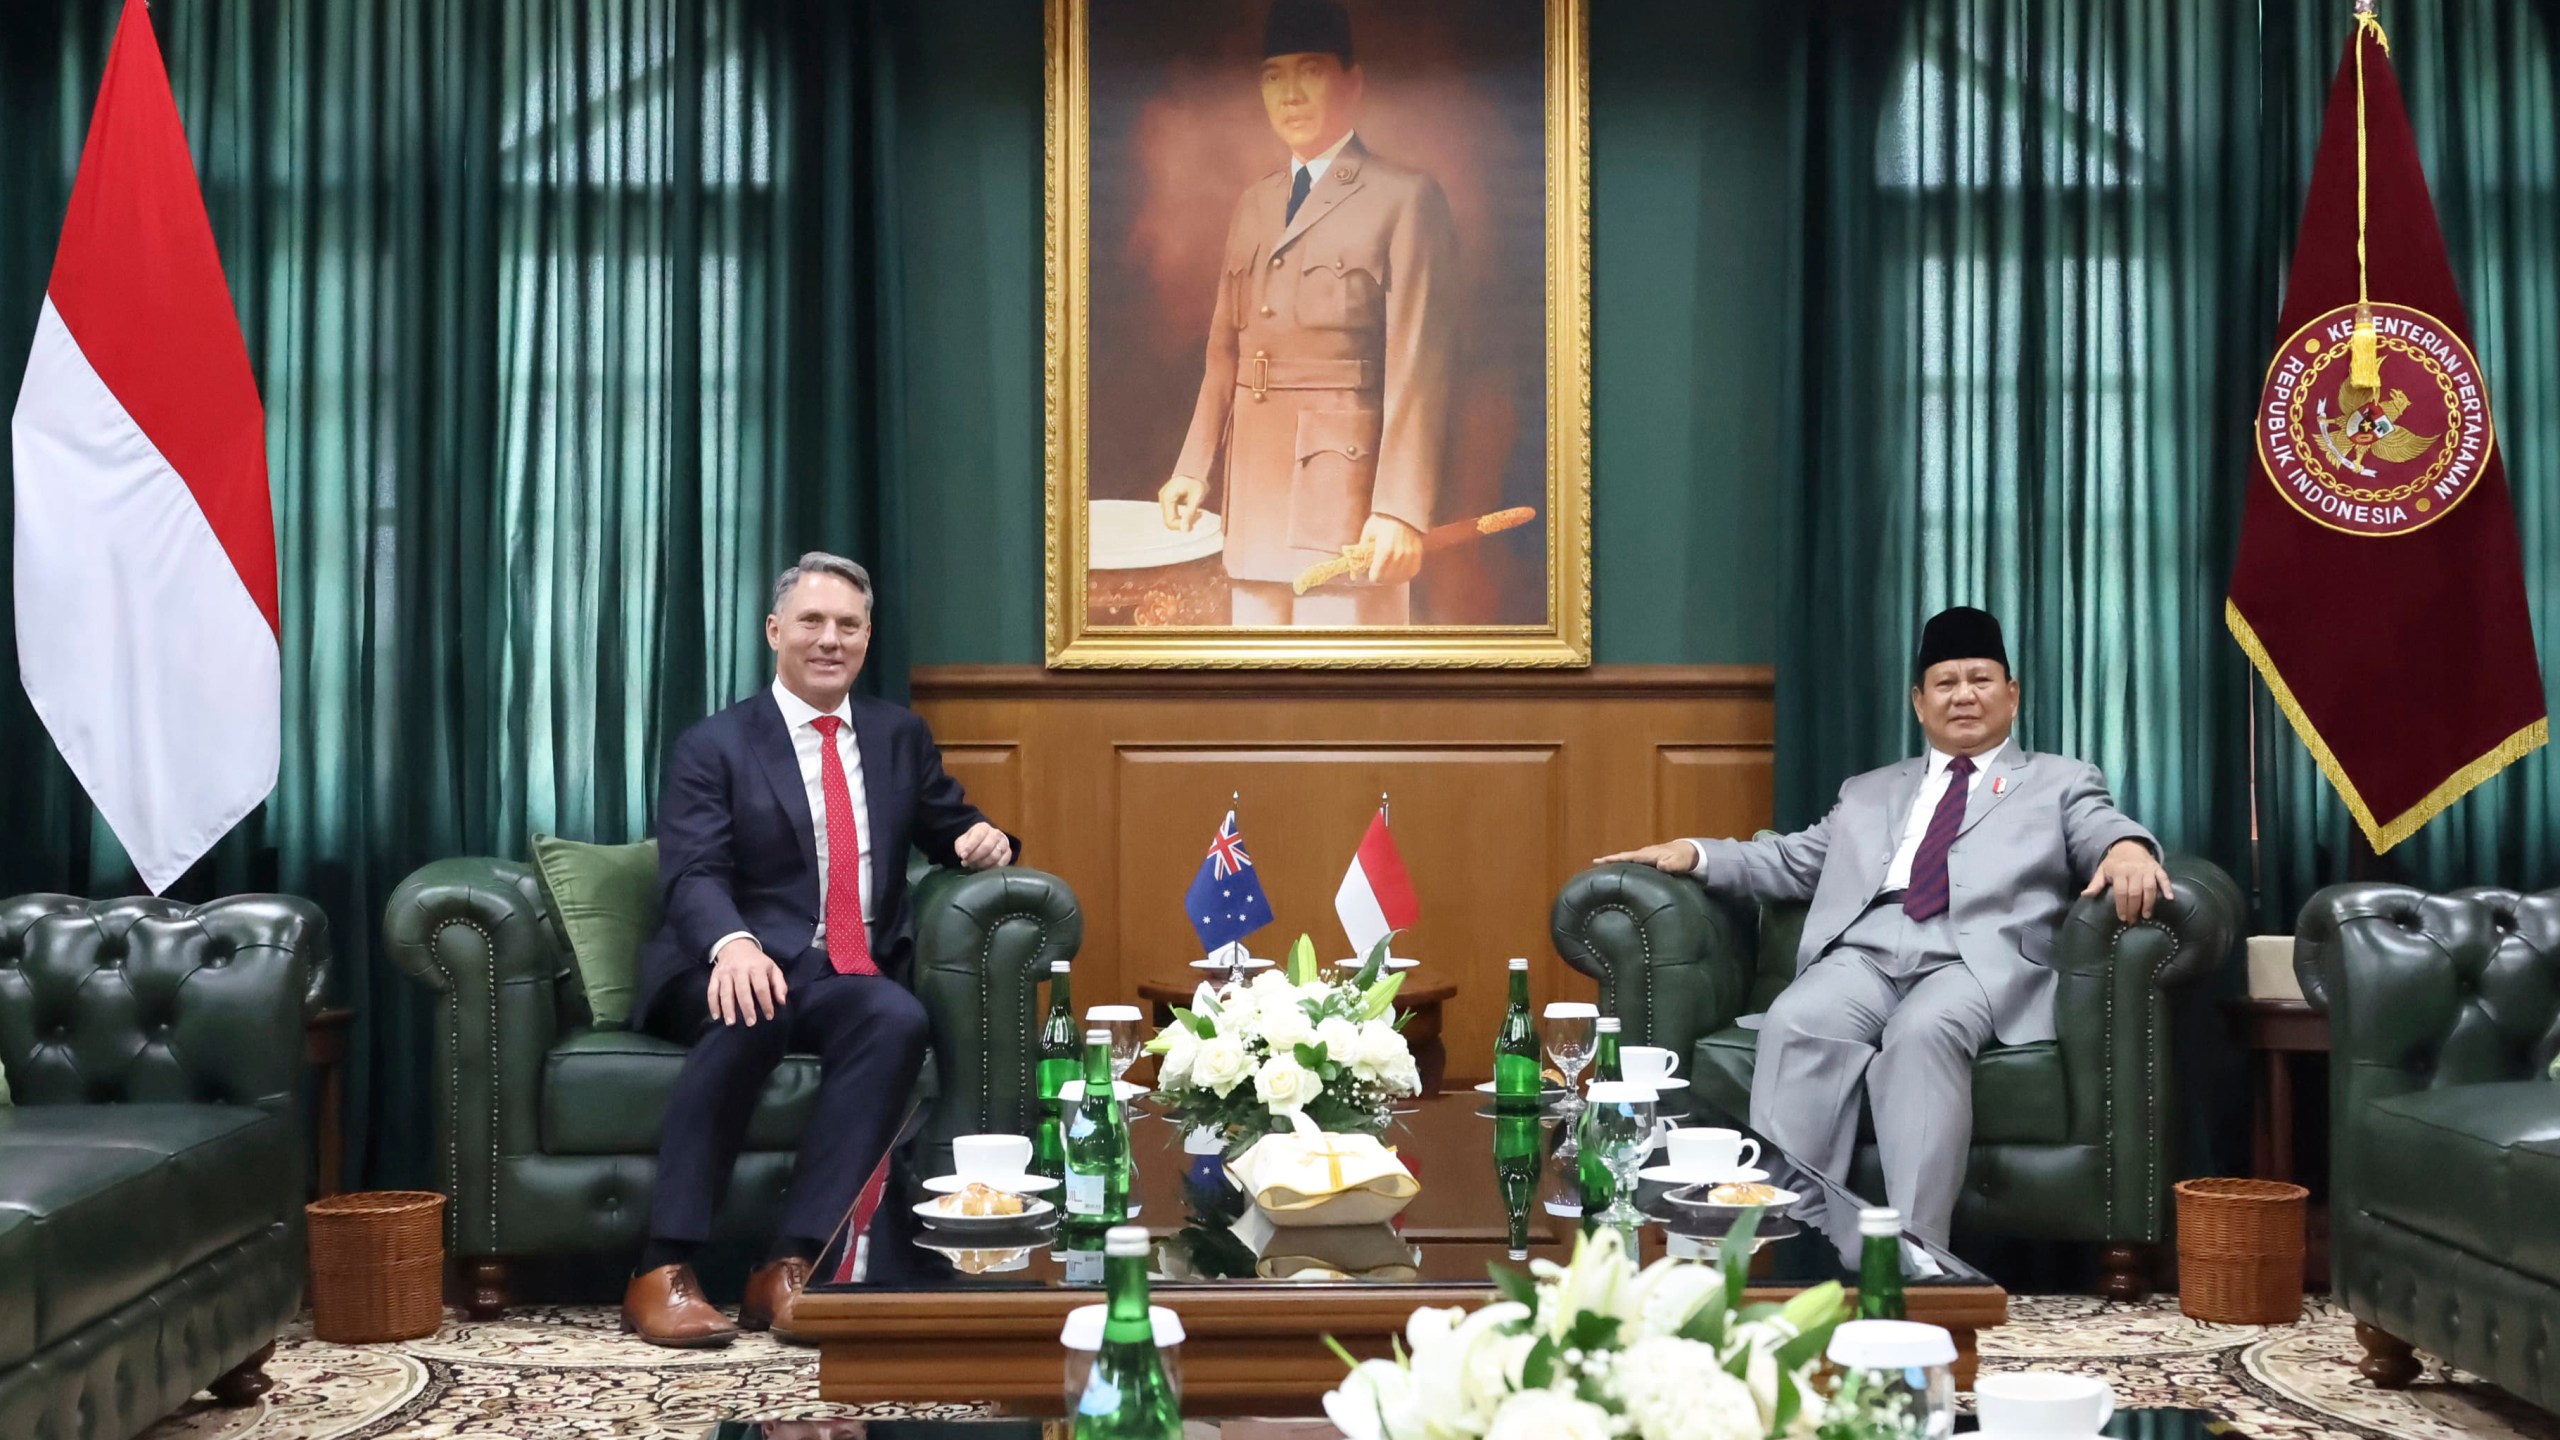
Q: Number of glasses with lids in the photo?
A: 6